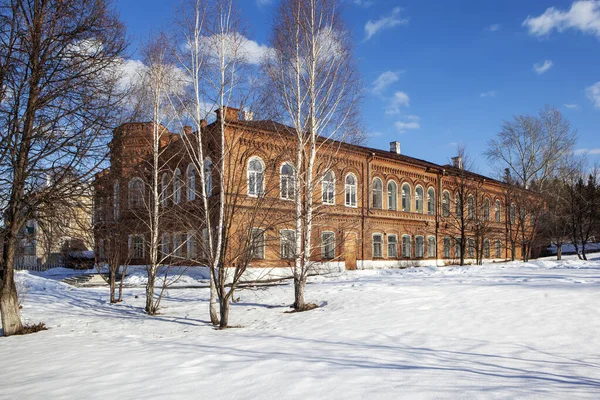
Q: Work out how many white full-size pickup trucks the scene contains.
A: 0